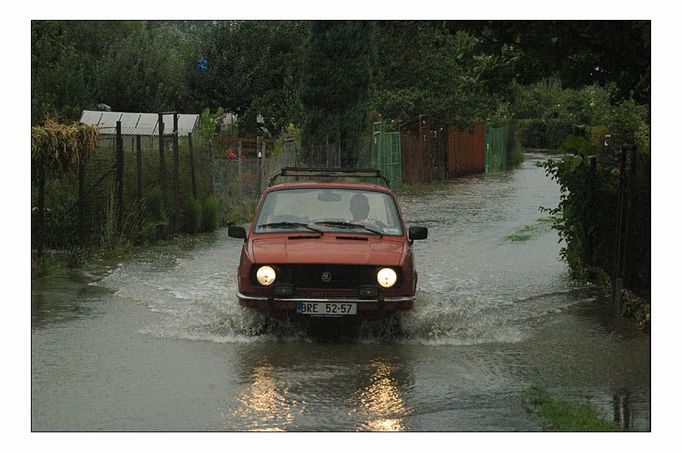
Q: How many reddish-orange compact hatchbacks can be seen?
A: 1